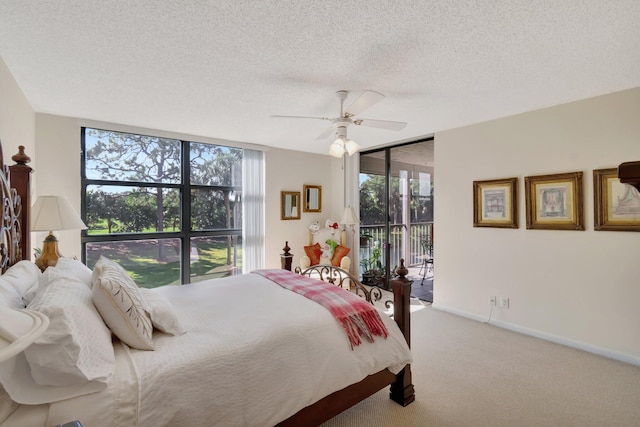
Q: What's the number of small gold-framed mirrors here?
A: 2